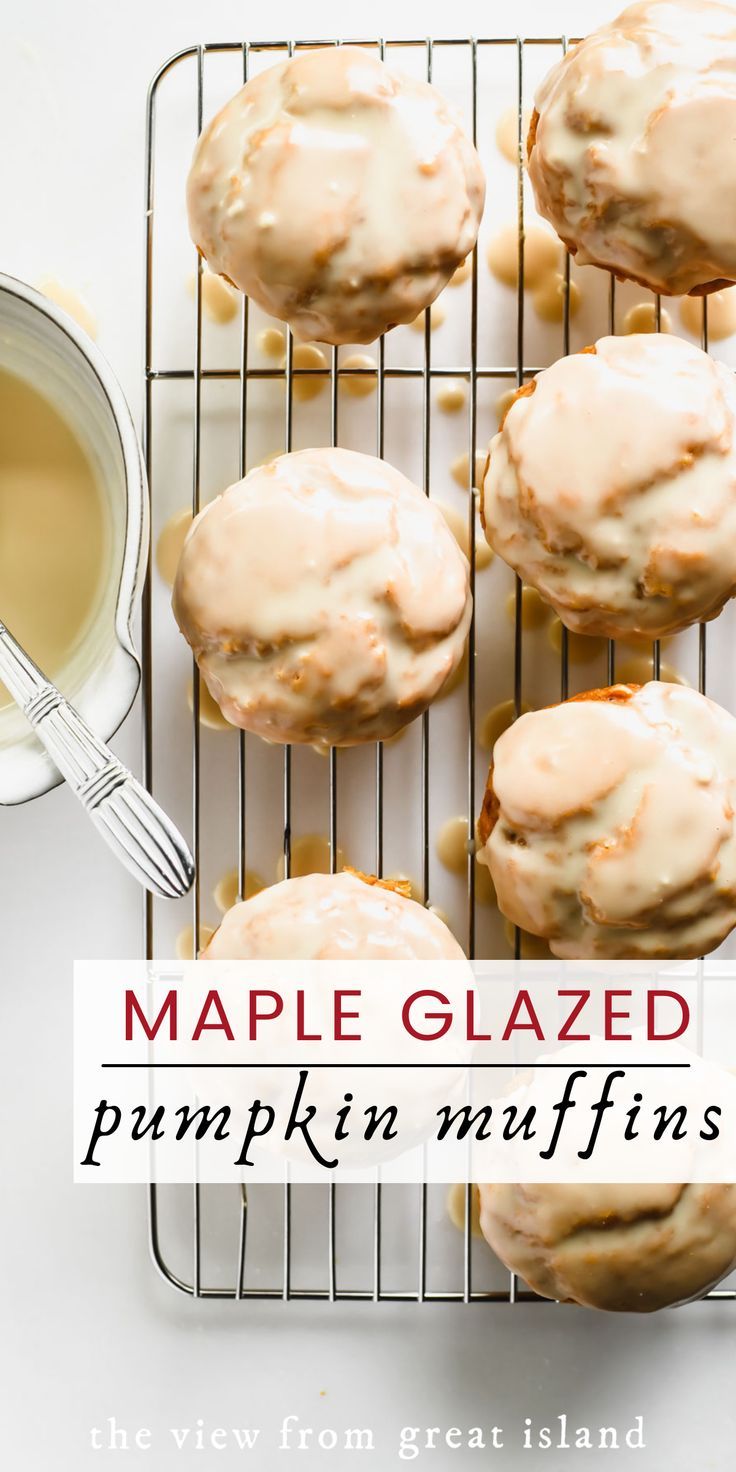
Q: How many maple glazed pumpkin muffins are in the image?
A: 7